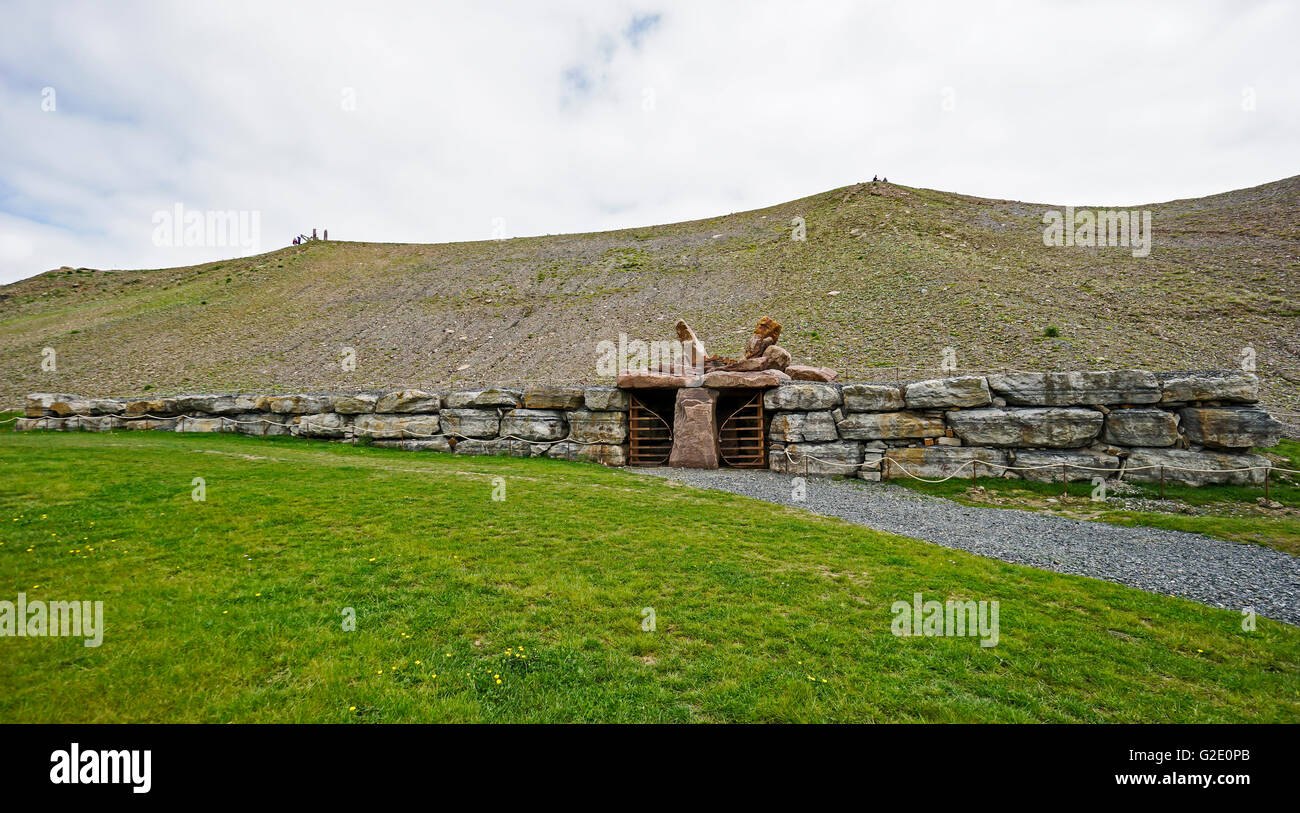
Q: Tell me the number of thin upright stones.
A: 2